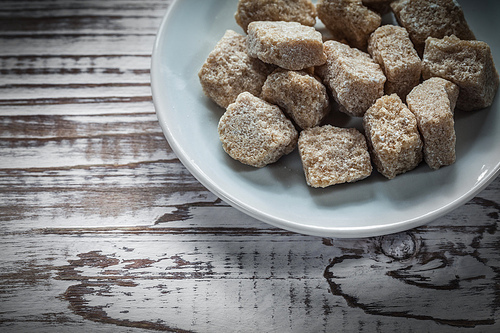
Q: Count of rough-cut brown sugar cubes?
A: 14